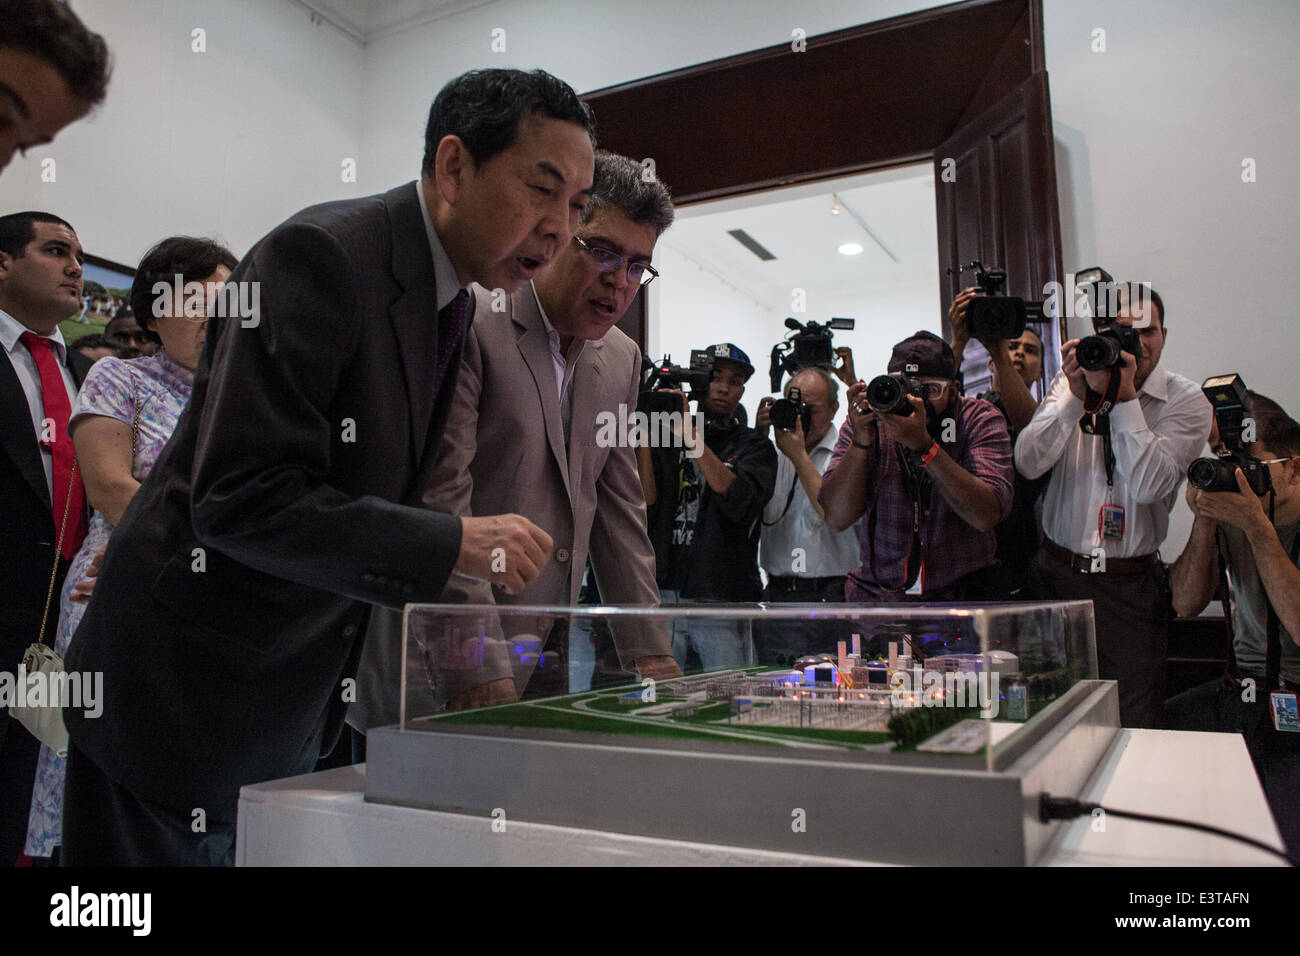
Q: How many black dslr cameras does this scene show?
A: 4